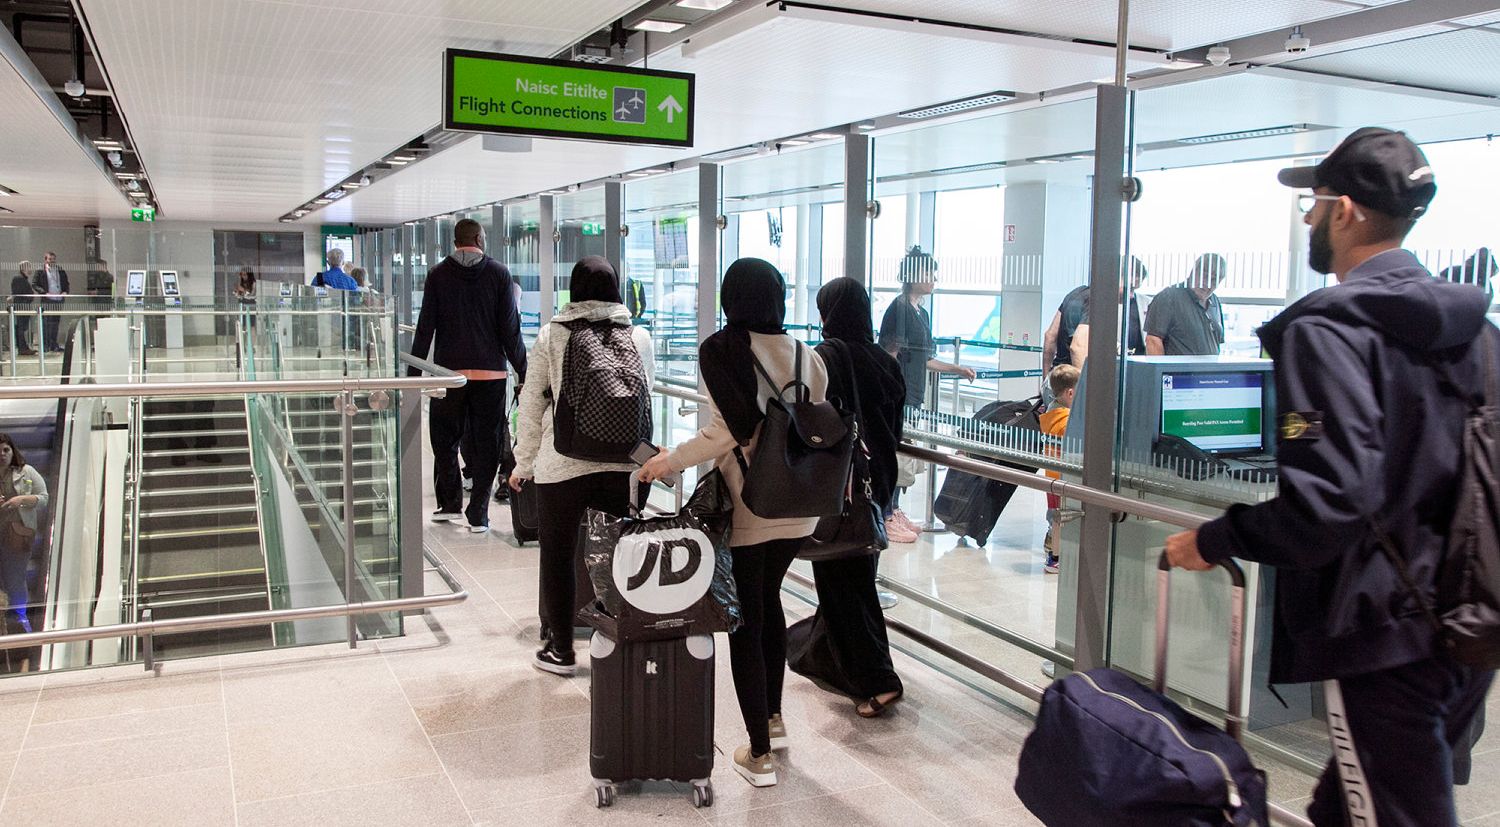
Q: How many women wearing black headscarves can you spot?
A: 3